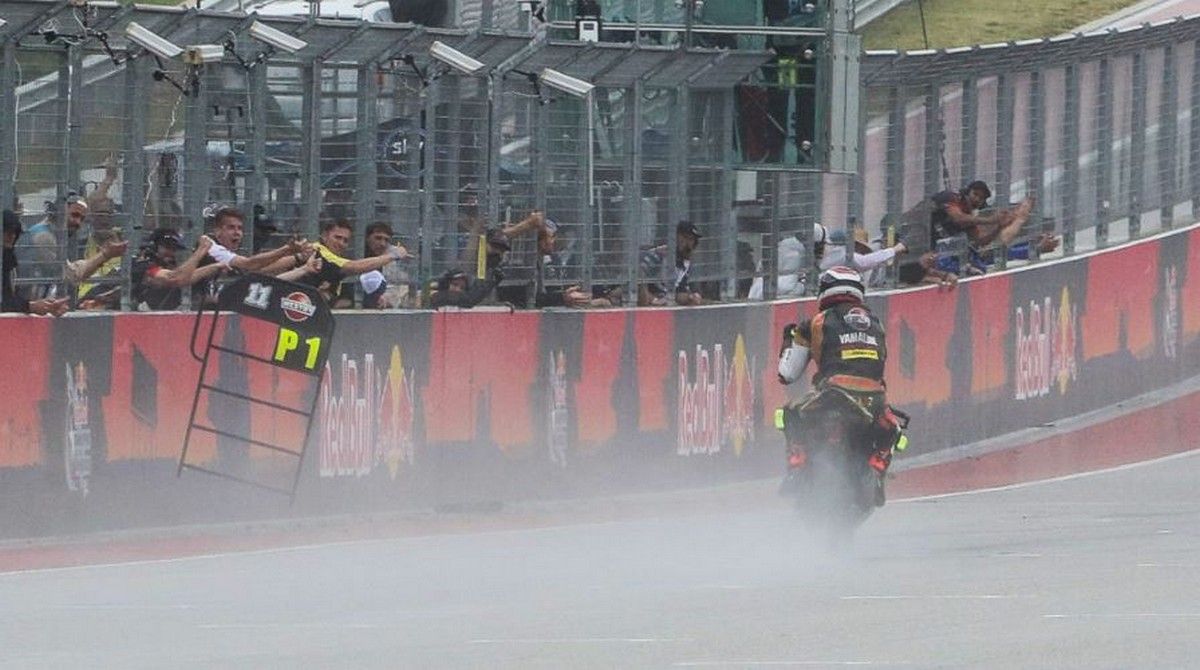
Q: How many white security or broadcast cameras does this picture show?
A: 5